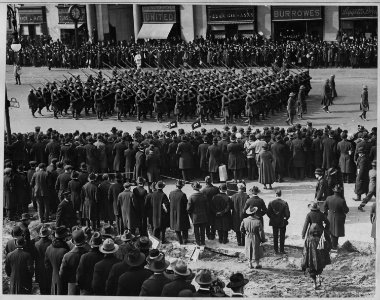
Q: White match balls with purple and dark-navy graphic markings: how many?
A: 0